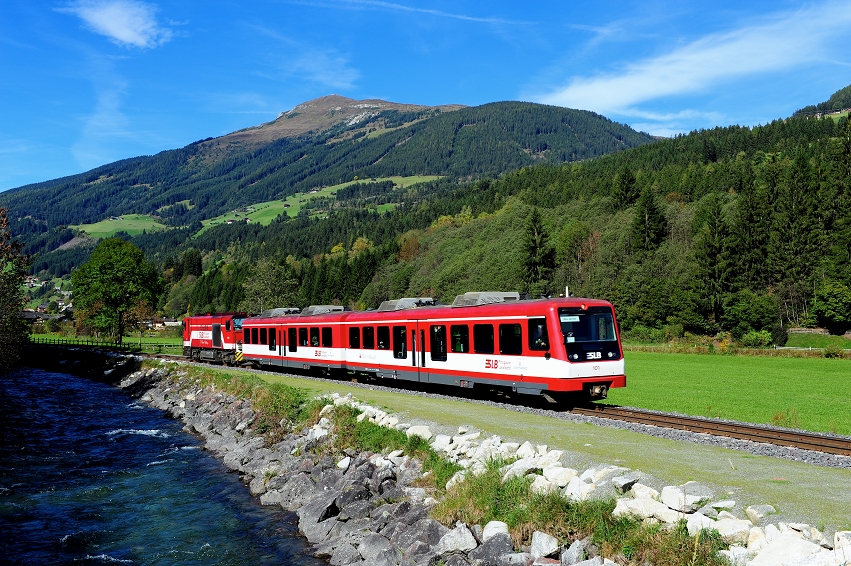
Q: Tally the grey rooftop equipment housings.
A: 4